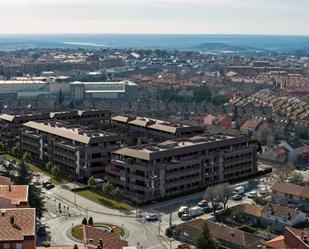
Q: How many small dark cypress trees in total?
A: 2